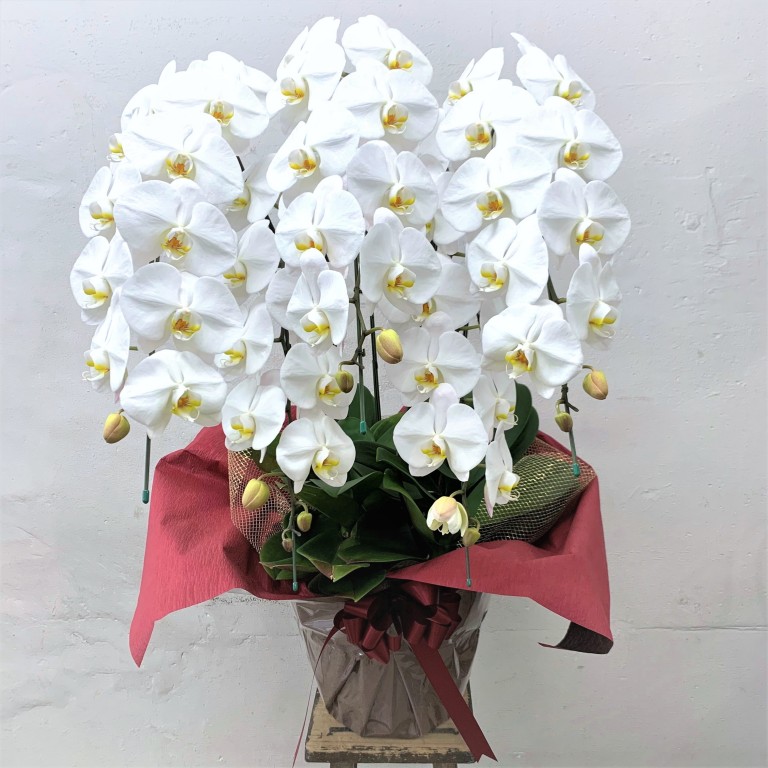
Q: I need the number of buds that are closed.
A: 9